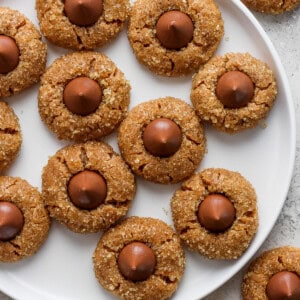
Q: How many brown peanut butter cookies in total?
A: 13